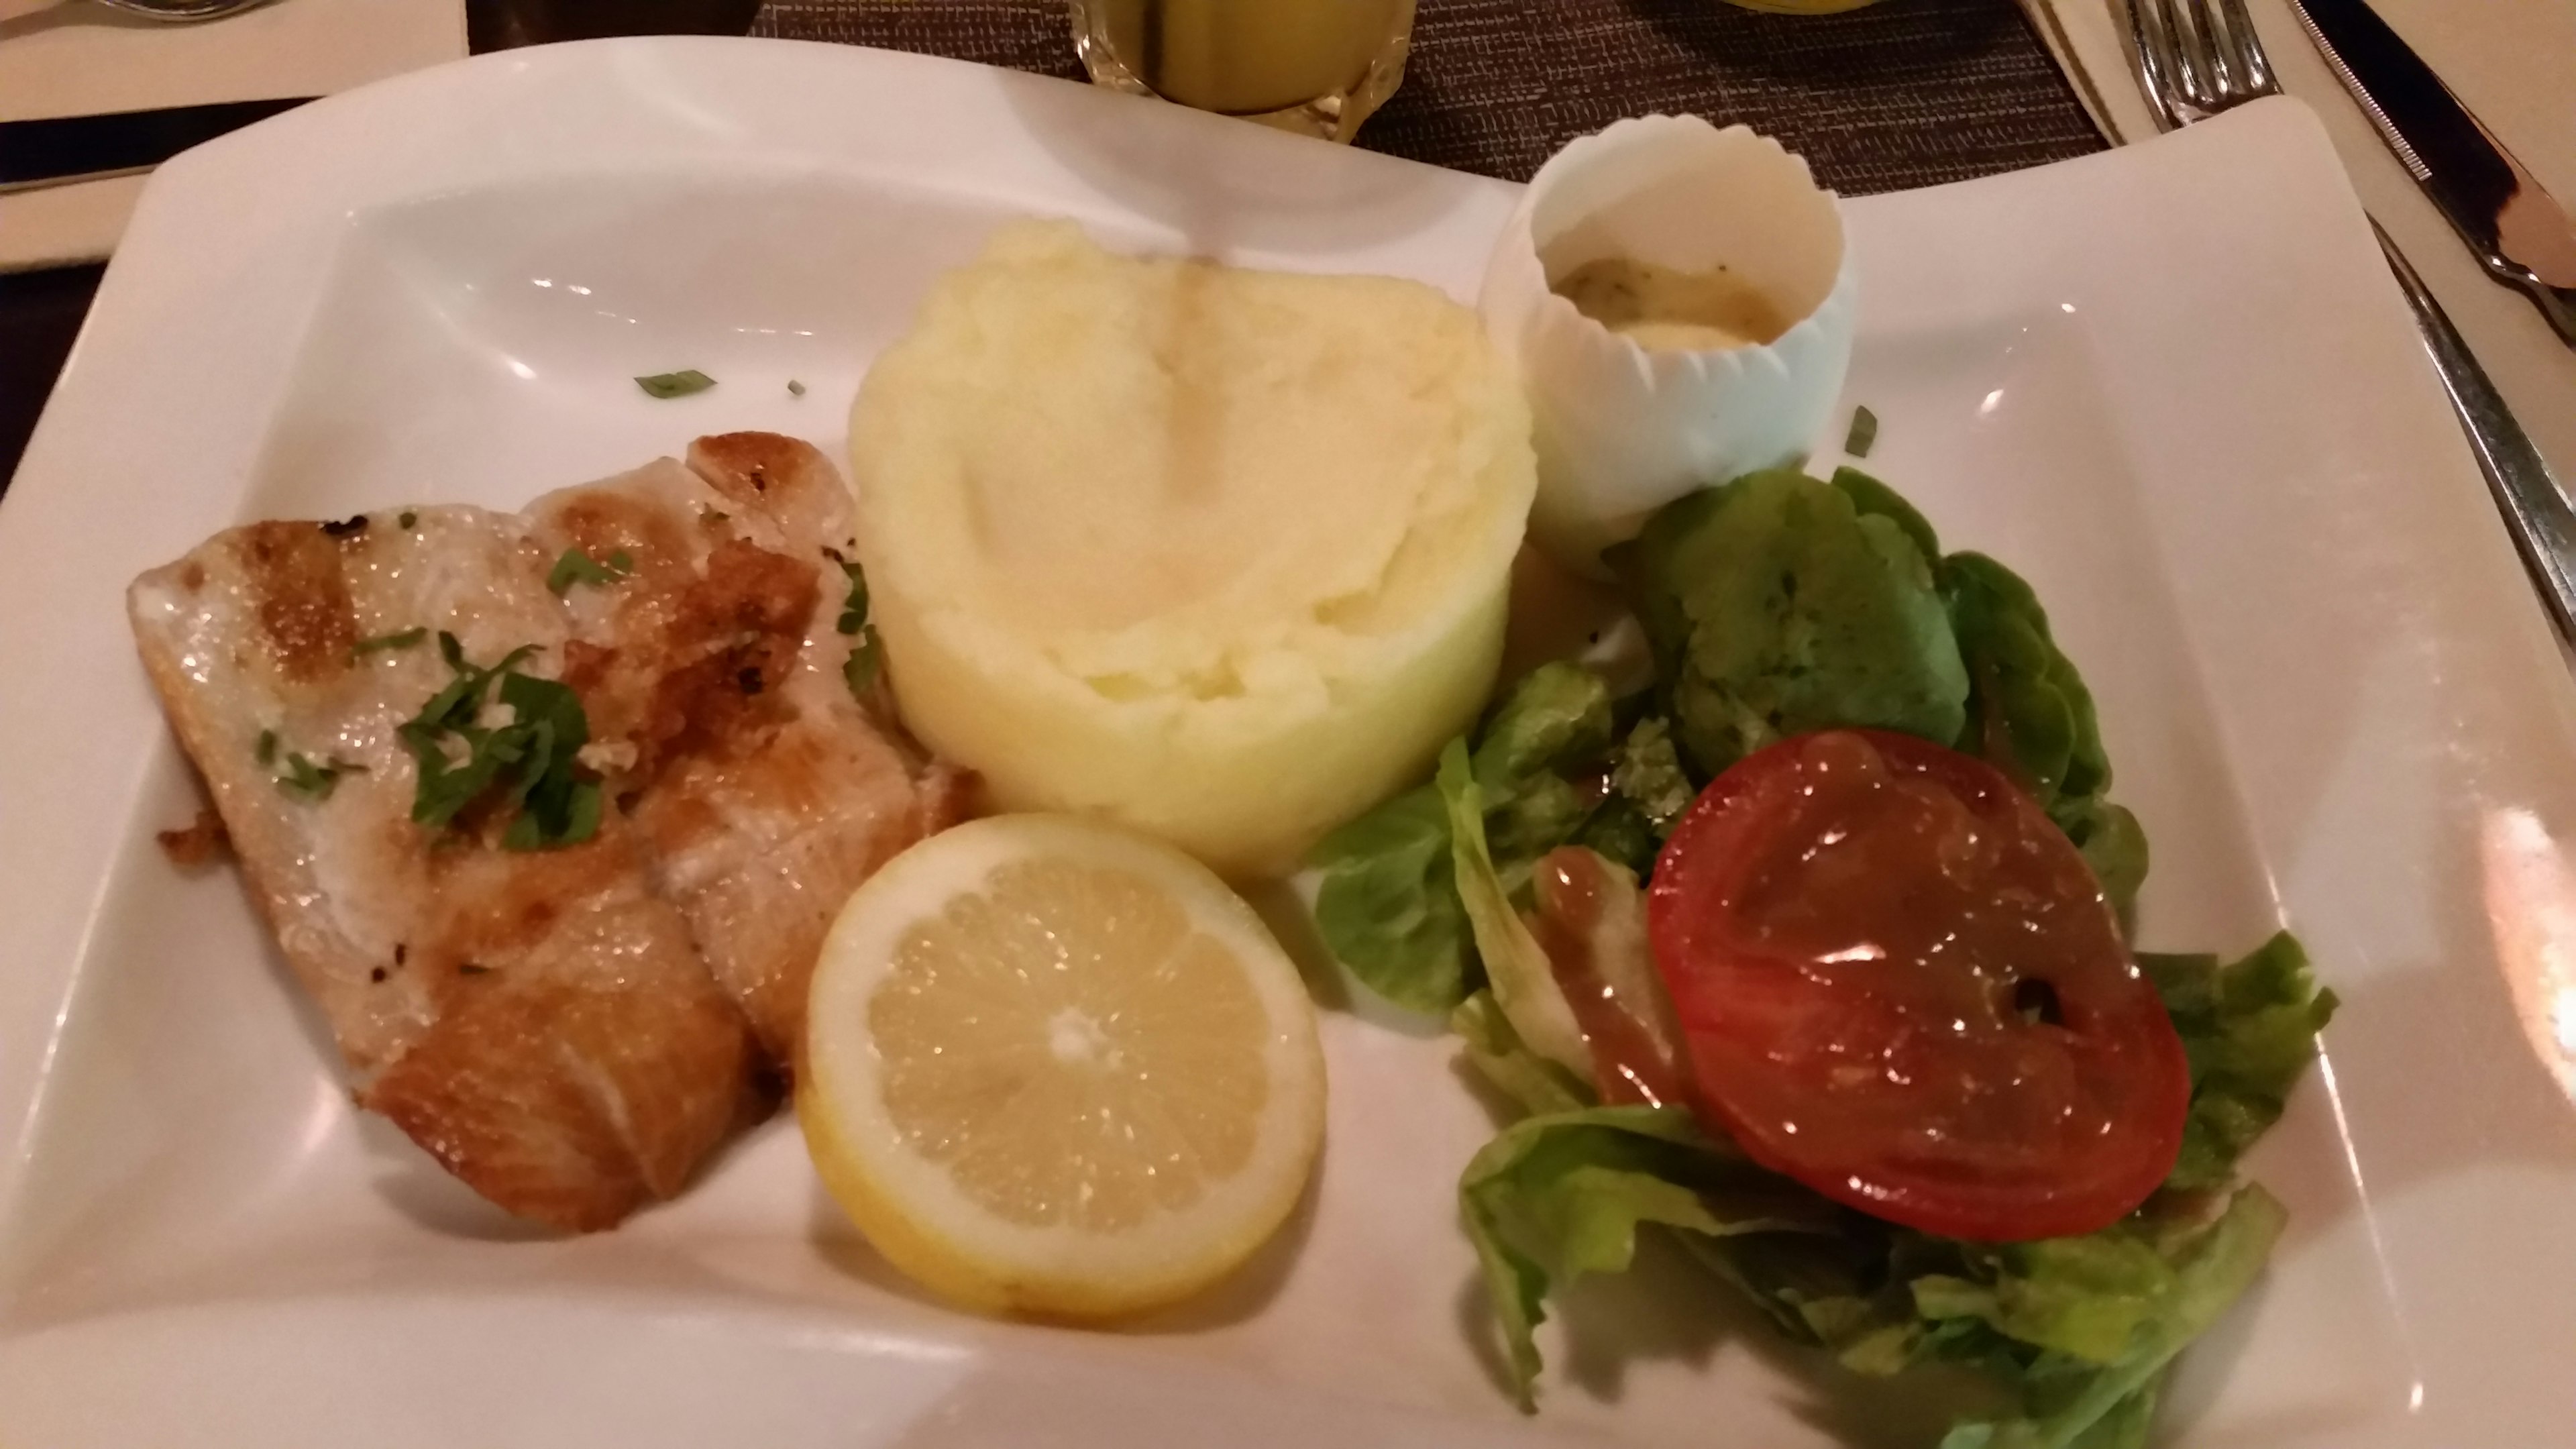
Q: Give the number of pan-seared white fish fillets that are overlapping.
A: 2